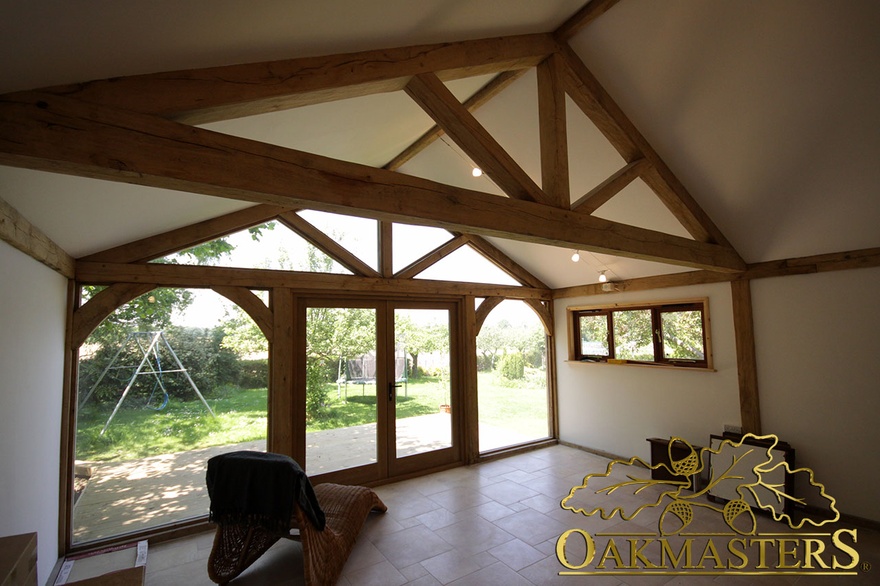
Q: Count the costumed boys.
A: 0